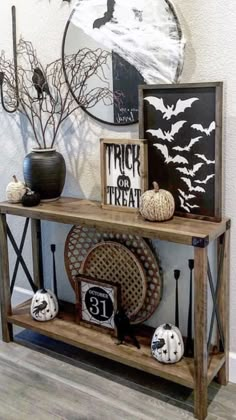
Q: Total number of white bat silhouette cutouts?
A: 12